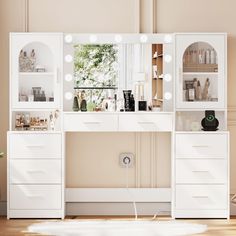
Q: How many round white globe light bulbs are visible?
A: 11